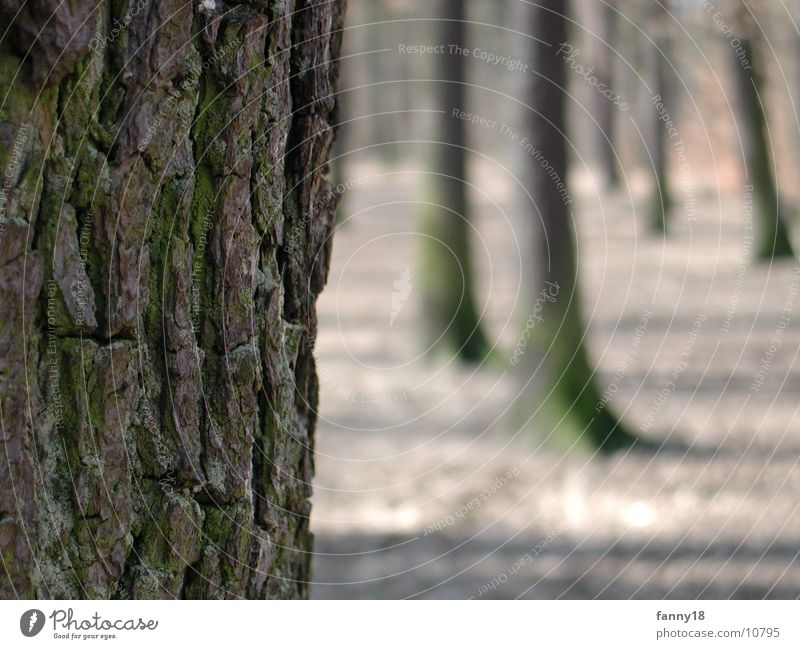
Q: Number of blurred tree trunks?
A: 5